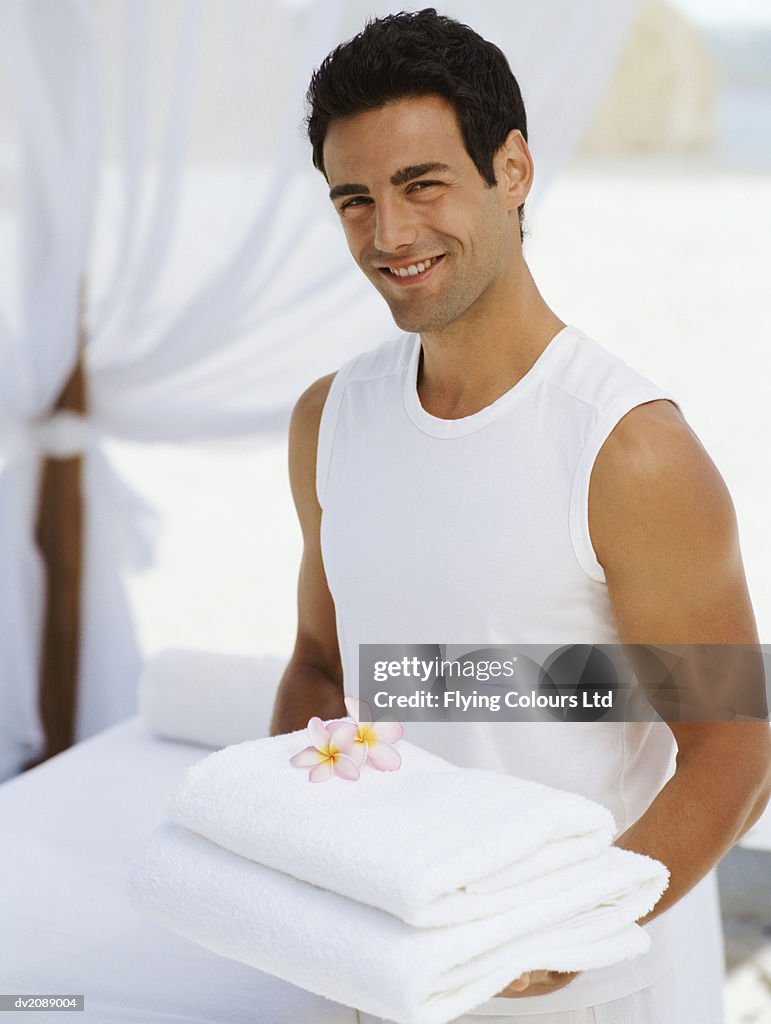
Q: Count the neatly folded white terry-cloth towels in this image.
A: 2